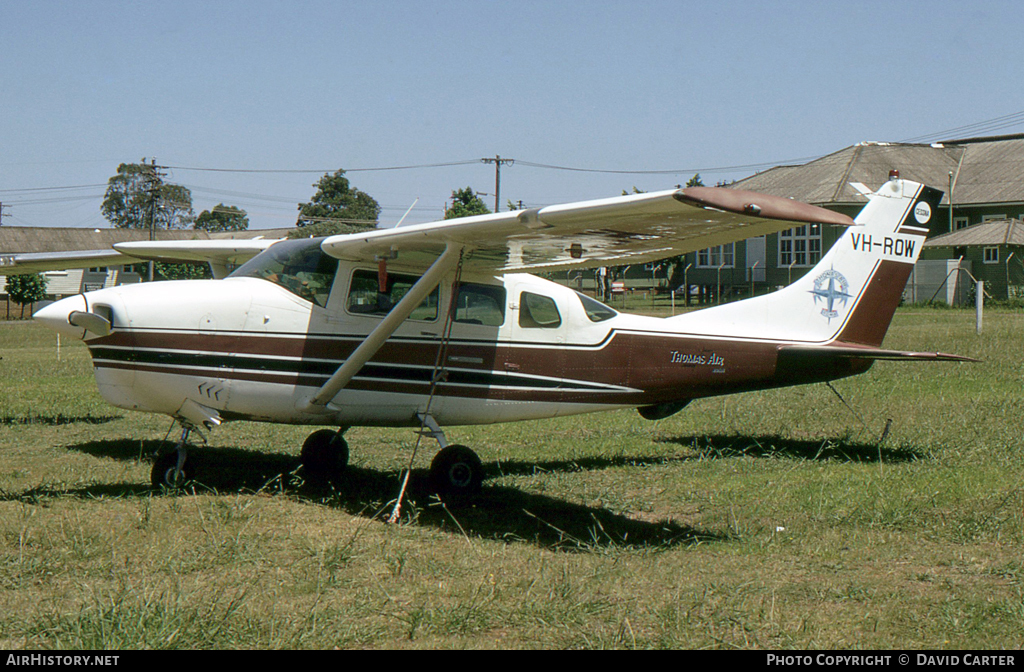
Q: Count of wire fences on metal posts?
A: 1